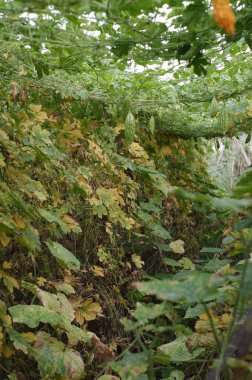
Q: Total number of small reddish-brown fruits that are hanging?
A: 2